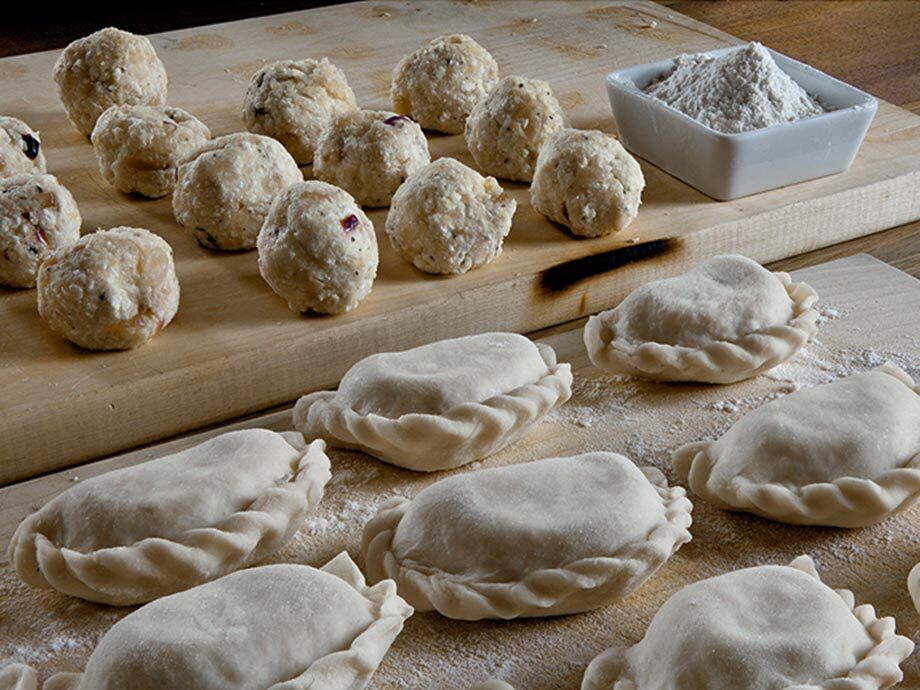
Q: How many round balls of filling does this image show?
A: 13